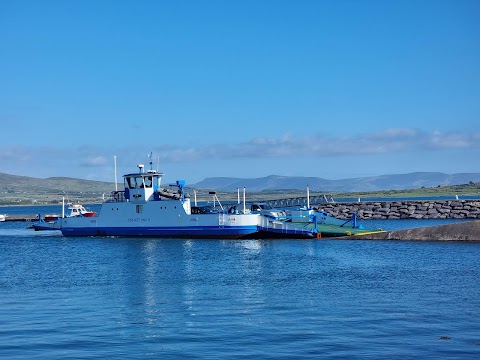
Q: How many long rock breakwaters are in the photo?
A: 1